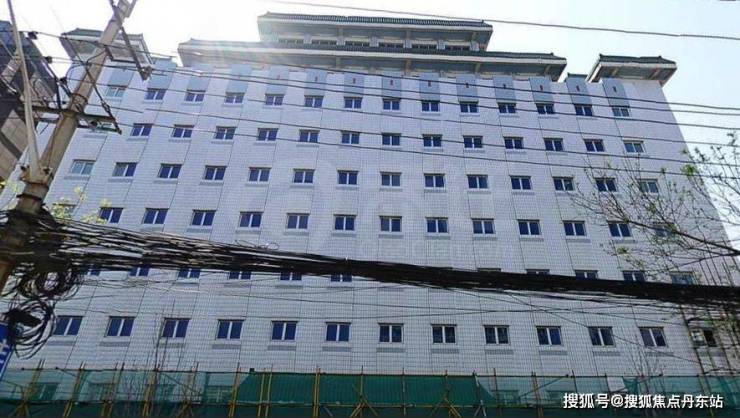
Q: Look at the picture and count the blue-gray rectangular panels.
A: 14